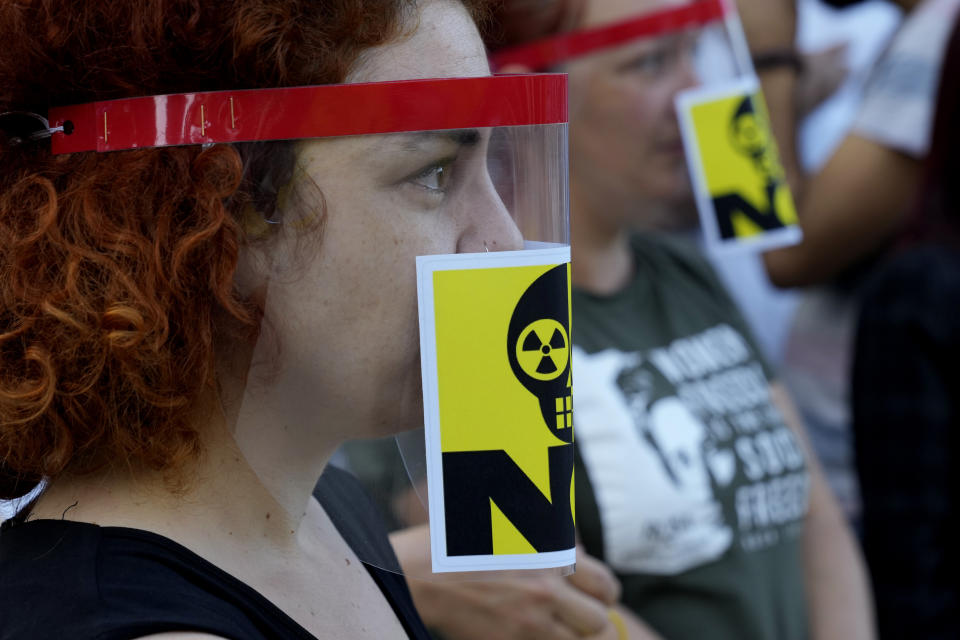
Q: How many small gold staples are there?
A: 3